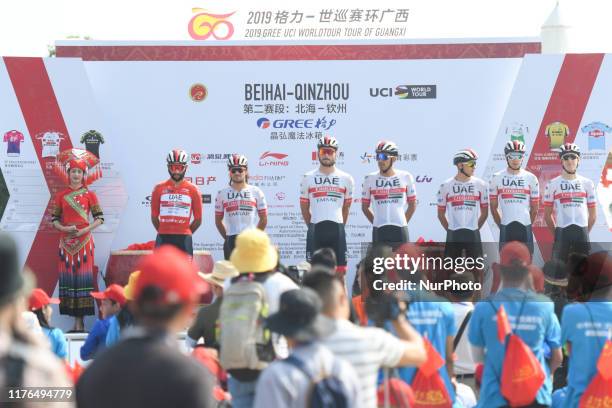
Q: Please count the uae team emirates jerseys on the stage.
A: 7